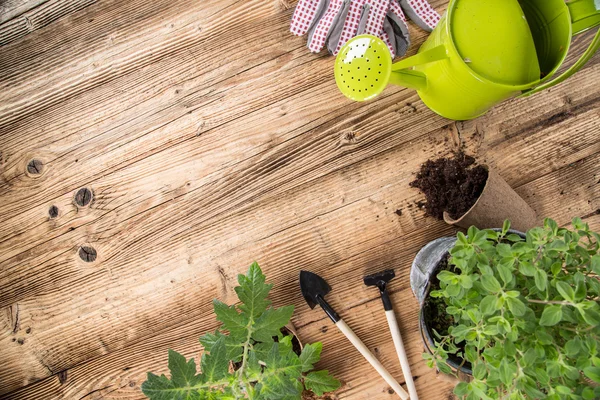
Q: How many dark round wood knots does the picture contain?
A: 4